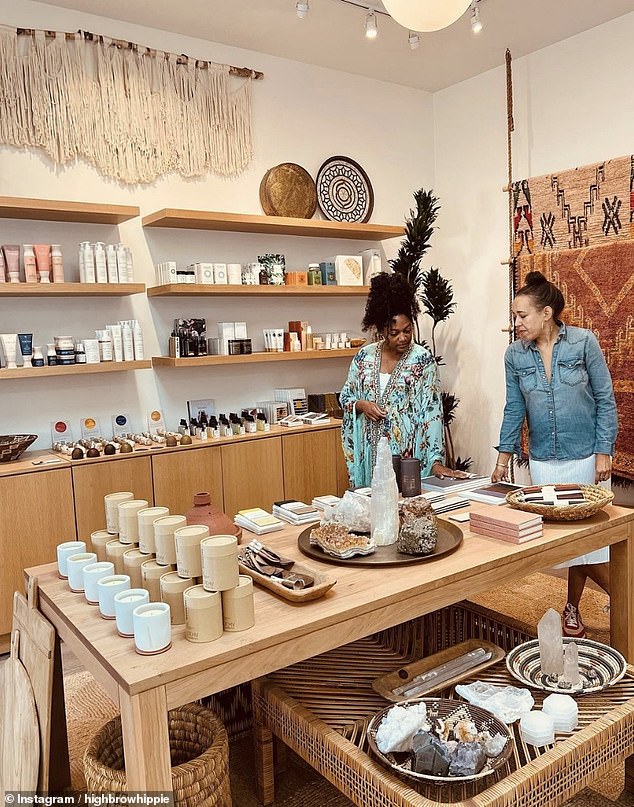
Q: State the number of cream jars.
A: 13